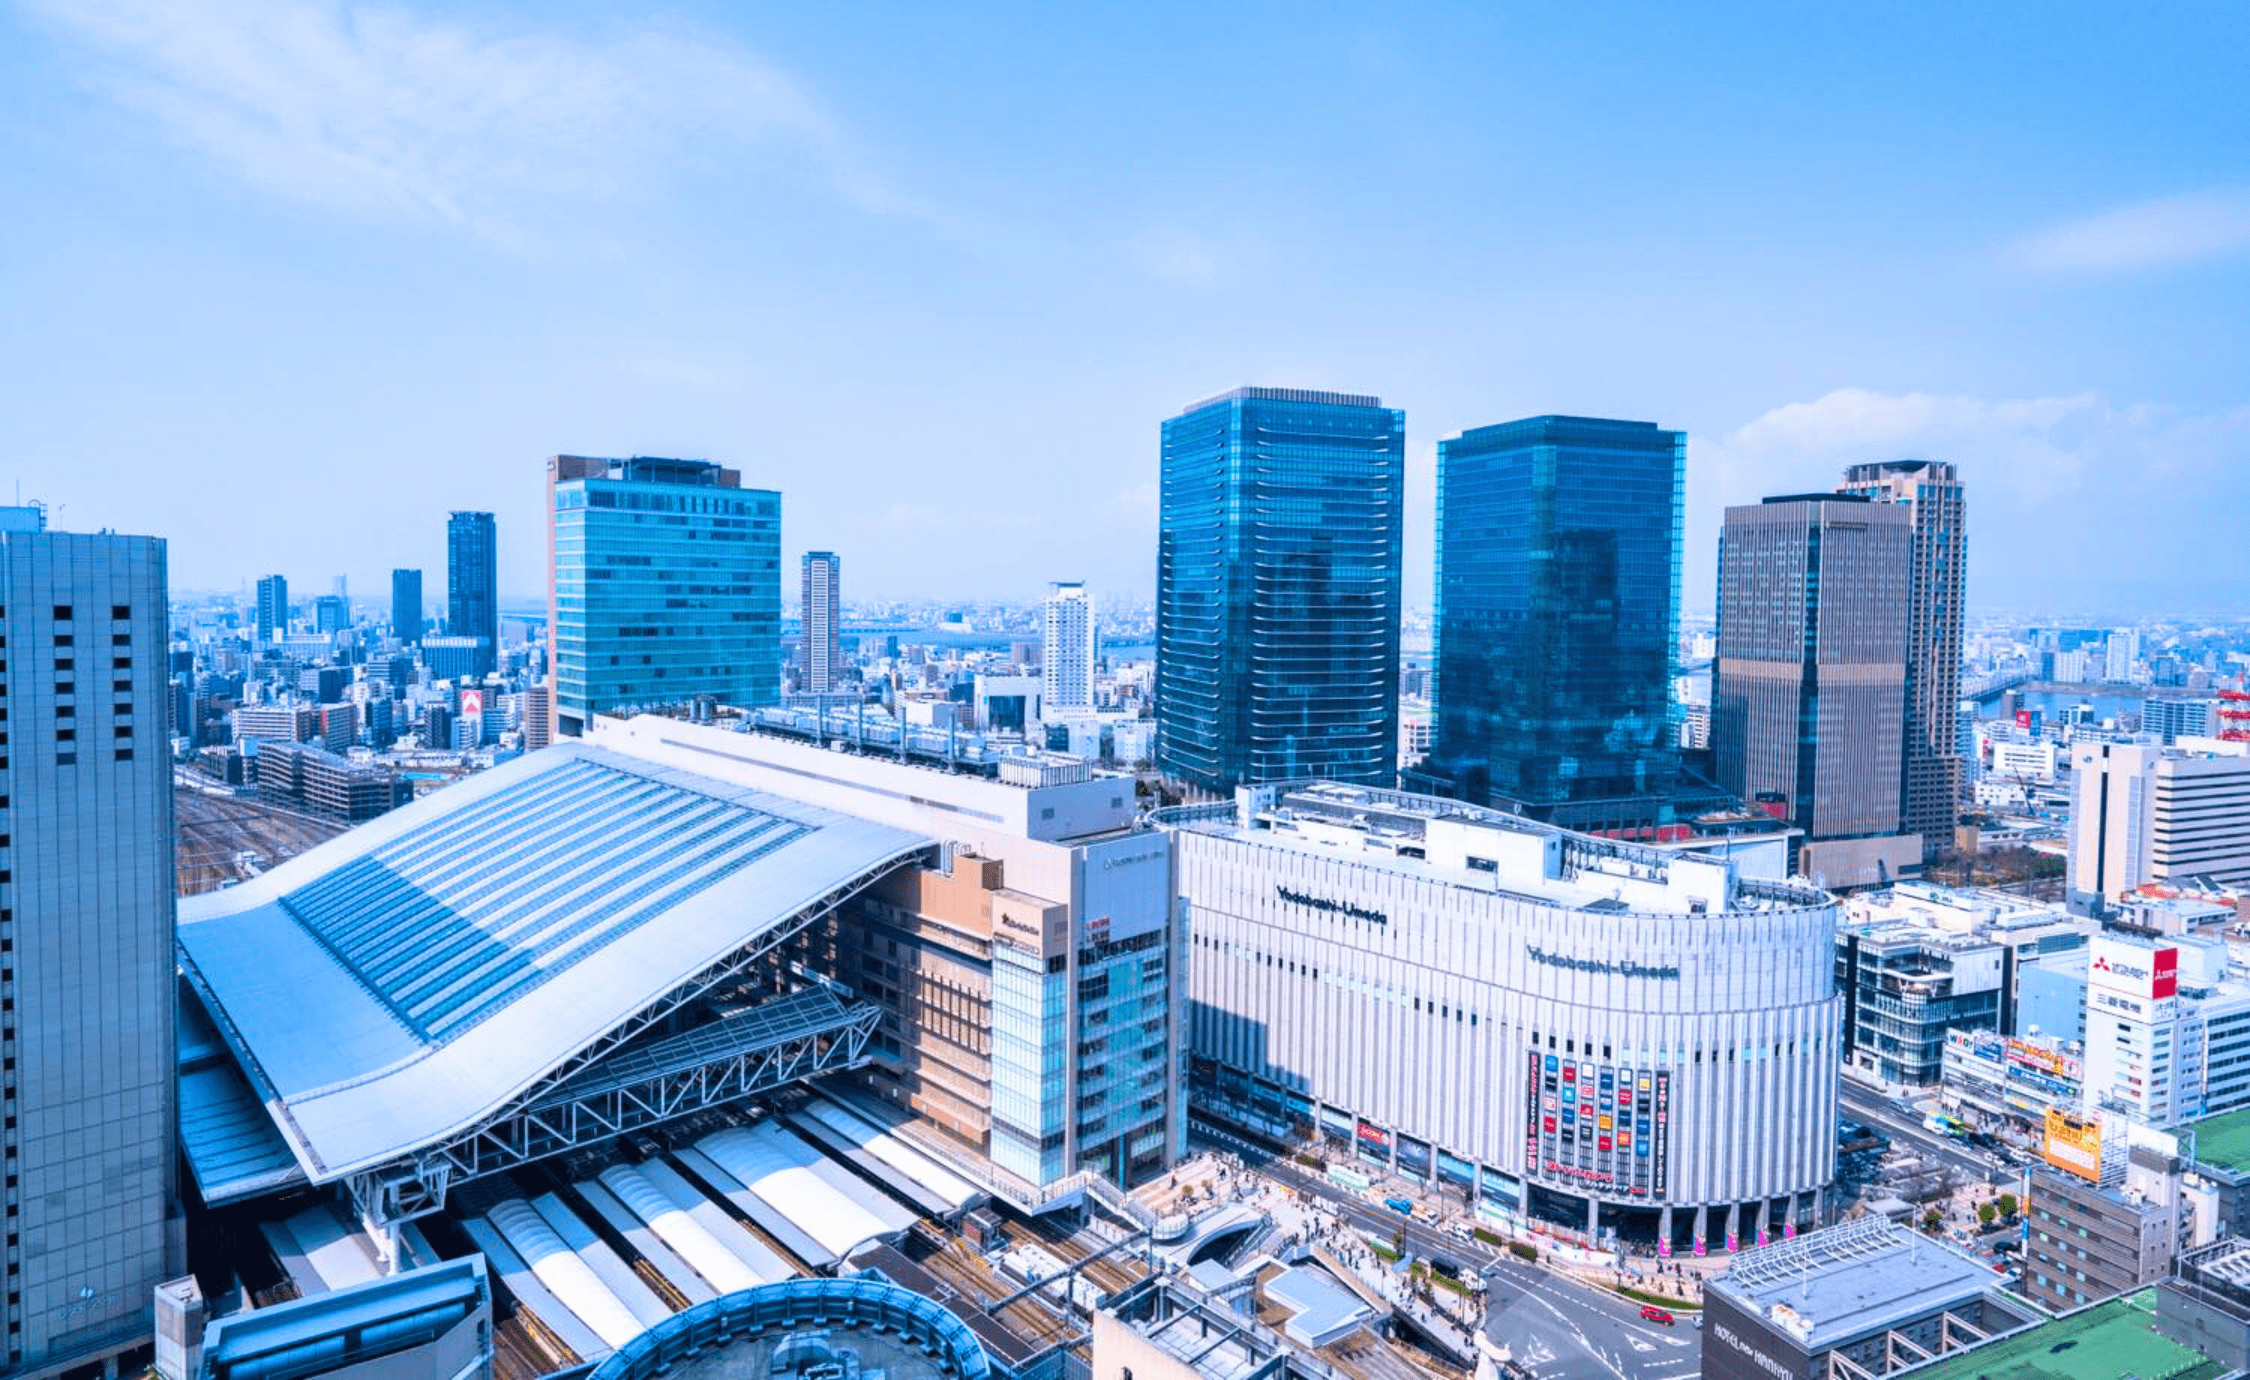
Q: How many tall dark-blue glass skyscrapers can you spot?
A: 2